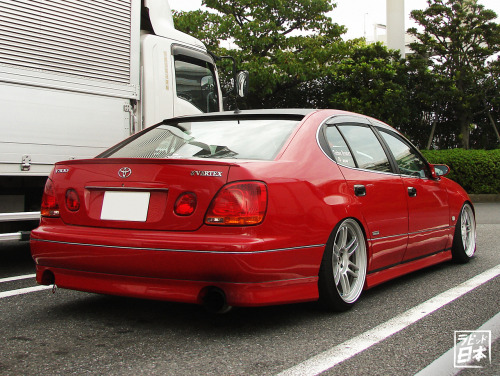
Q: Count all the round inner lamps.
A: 2